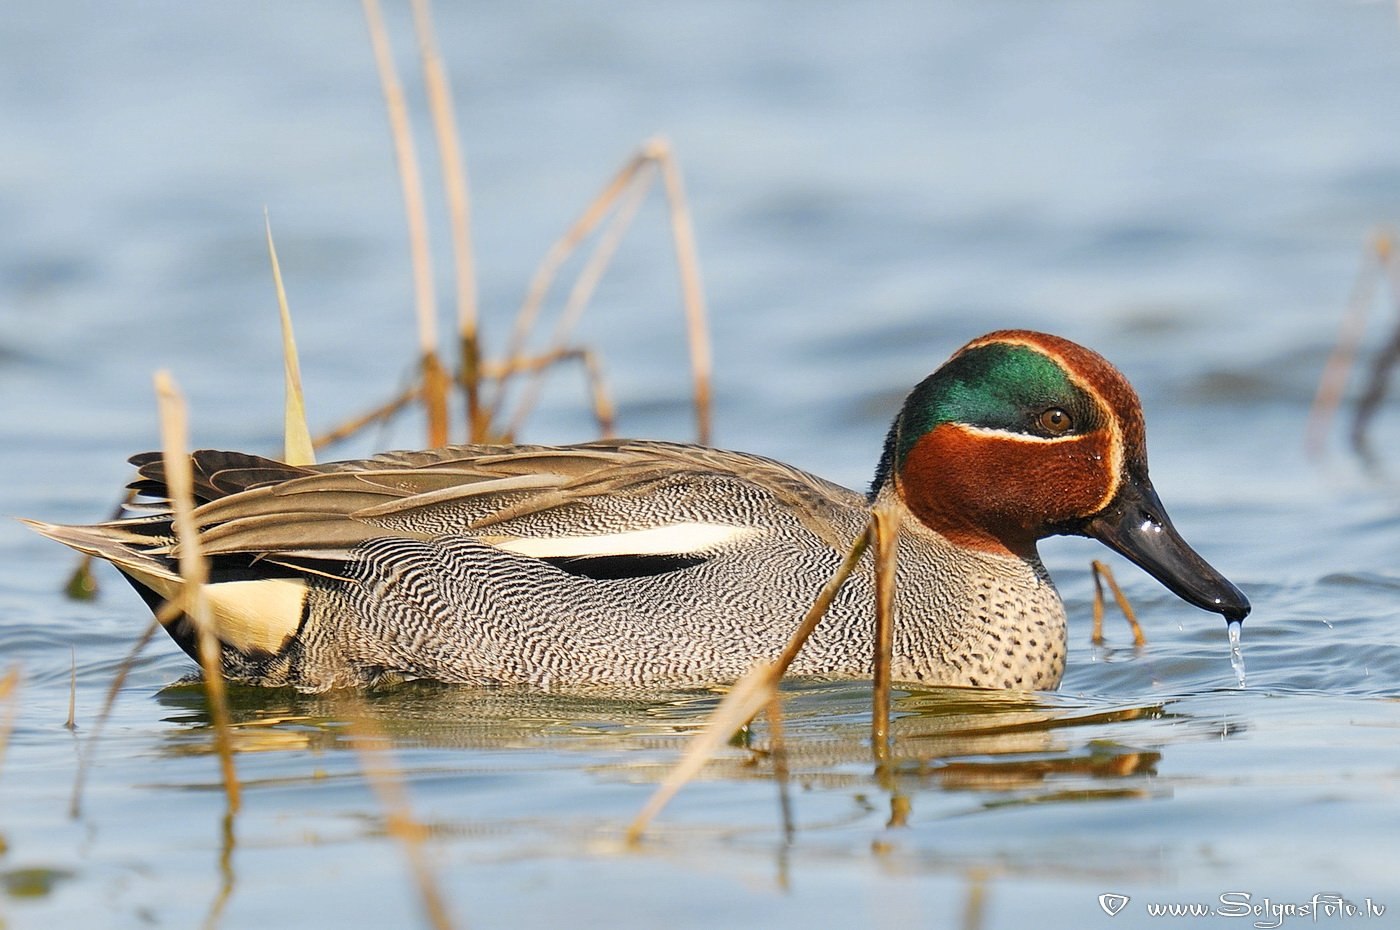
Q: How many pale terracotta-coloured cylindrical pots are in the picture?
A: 0